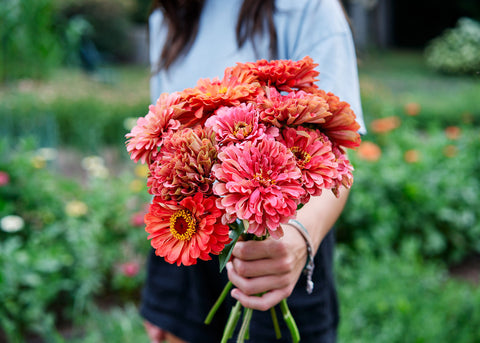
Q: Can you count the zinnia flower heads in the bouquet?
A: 11